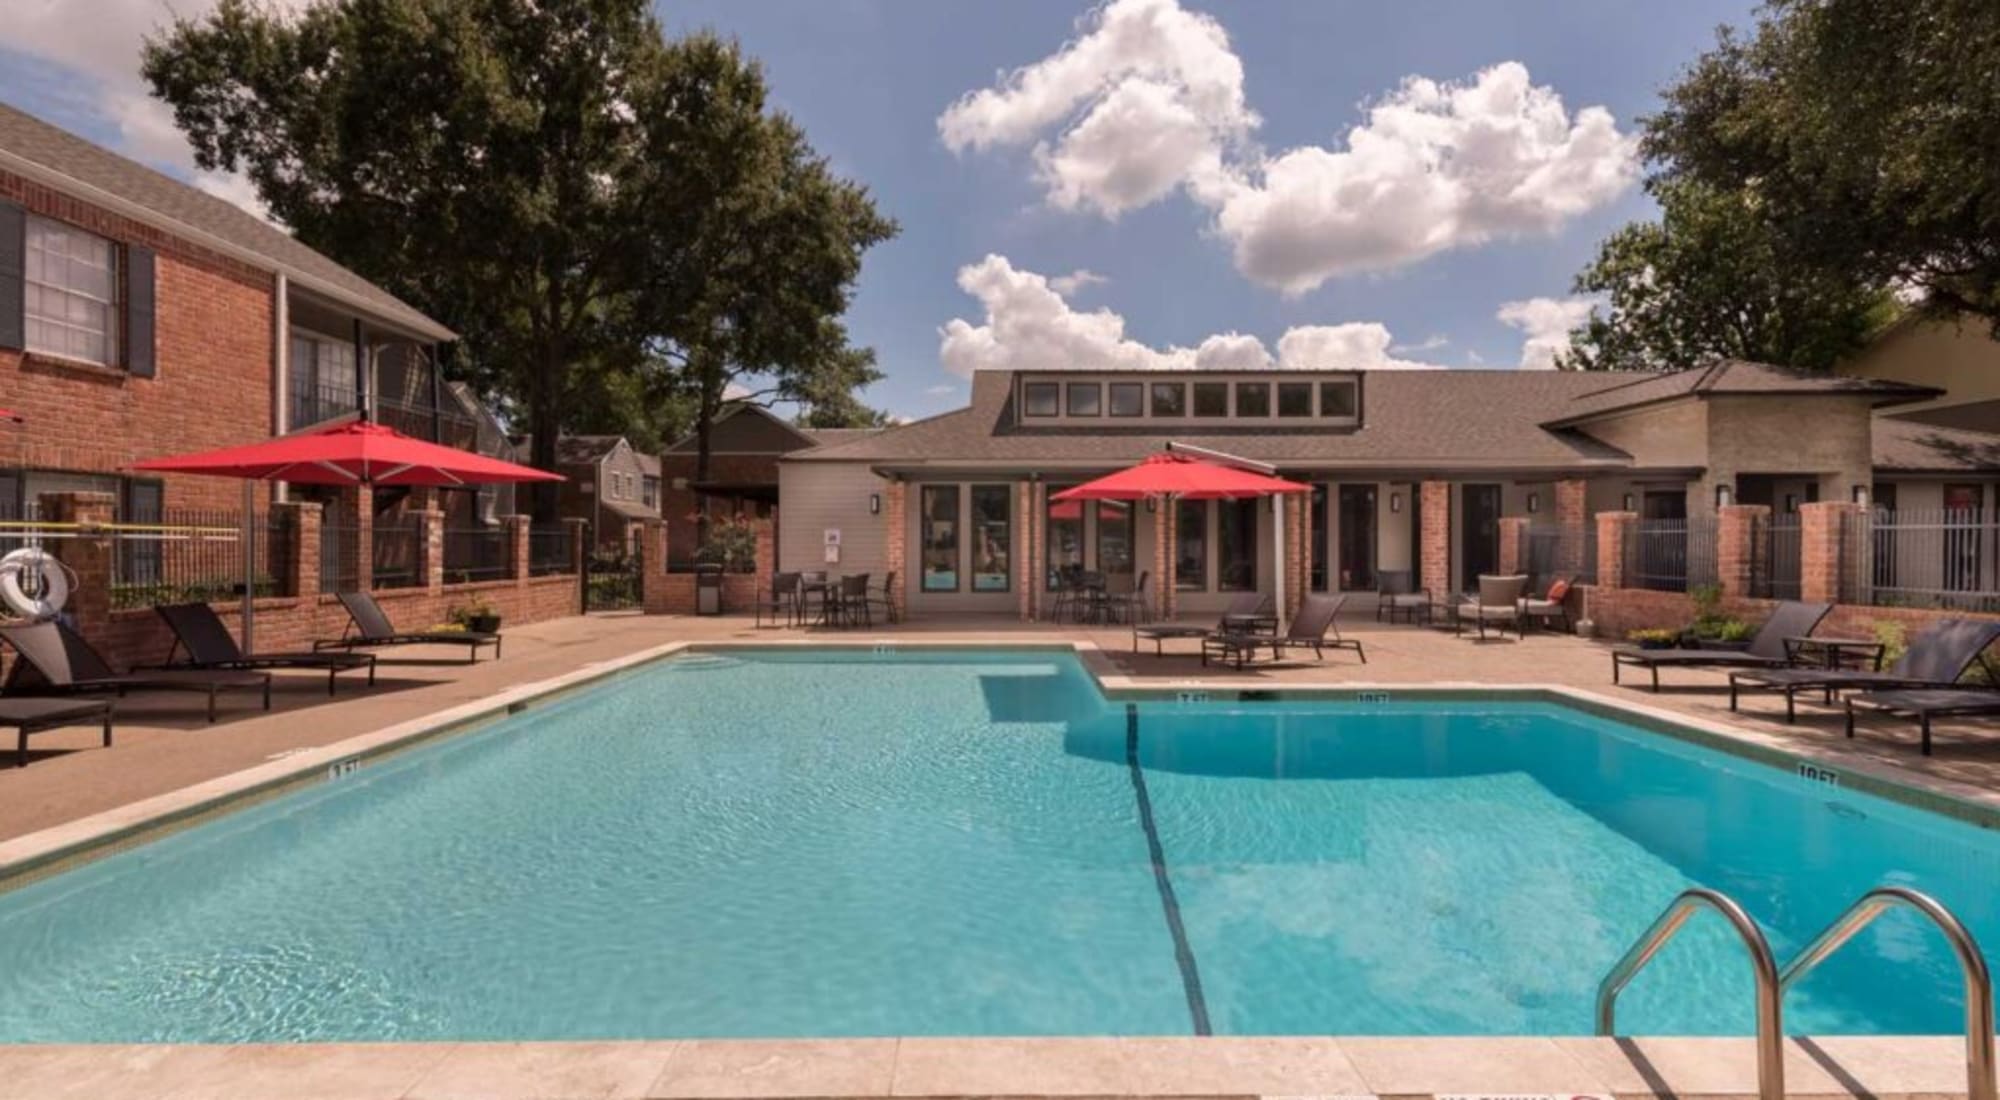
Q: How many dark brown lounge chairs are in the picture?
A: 9